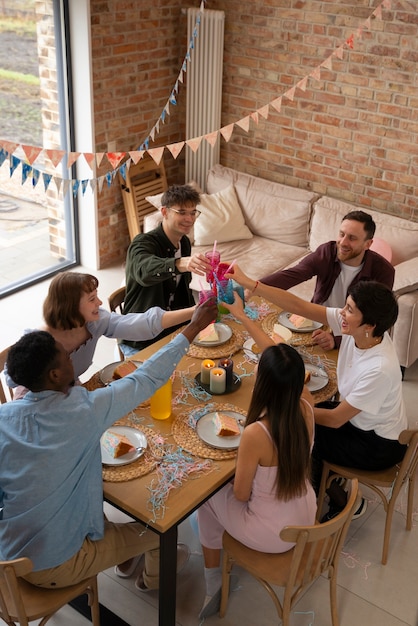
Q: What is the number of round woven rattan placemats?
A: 6